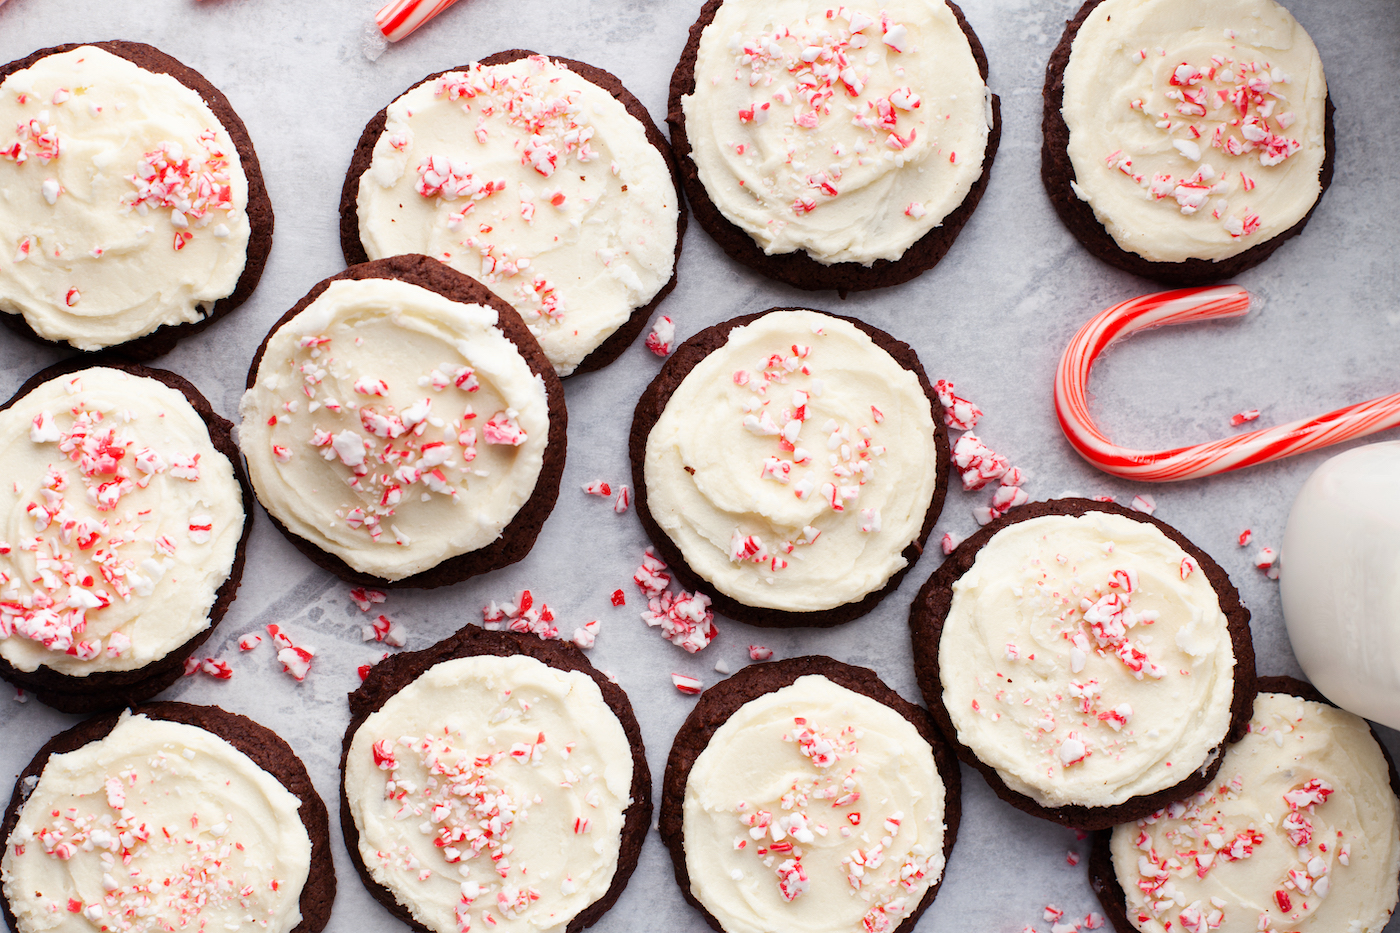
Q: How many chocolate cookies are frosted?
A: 12